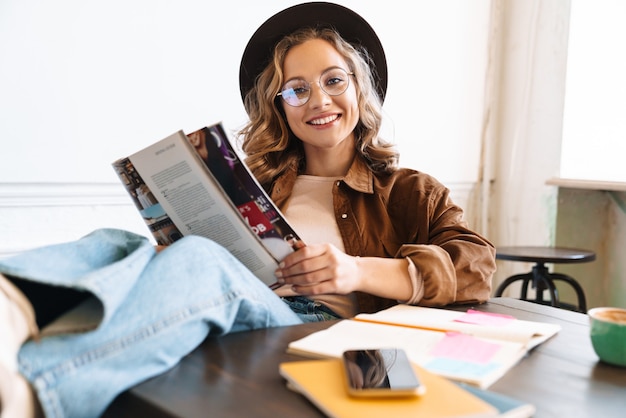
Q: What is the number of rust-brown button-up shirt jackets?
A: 1